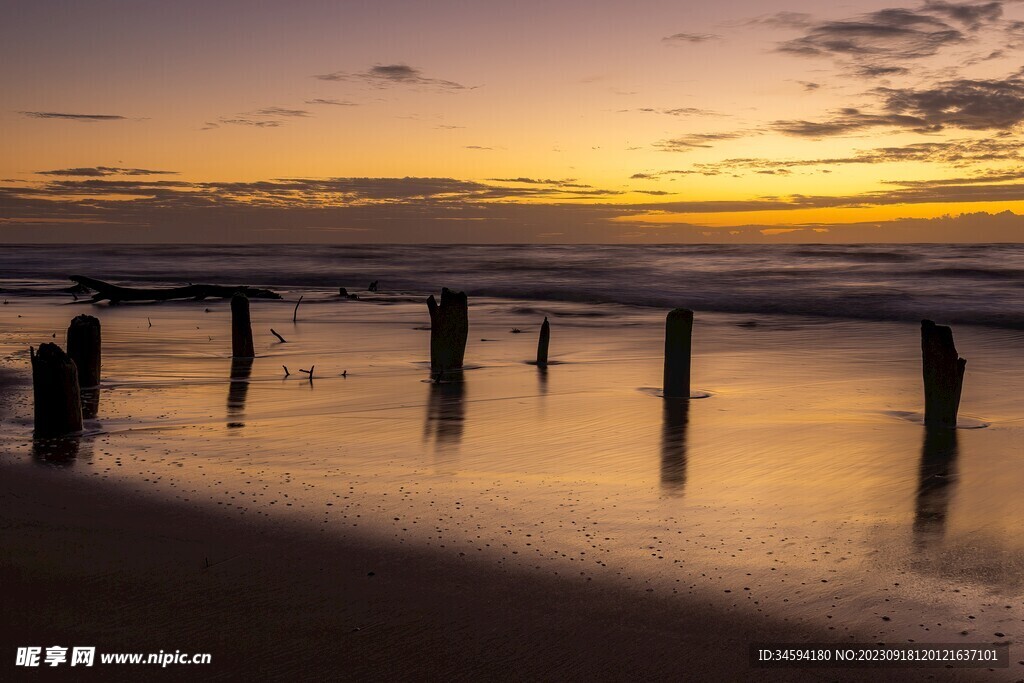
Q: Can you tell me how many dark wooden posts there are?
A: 7